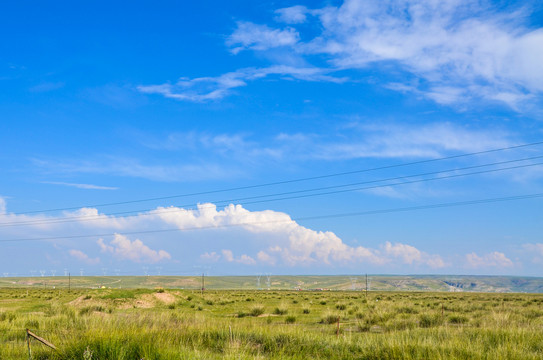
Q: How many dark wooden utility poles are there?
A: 3